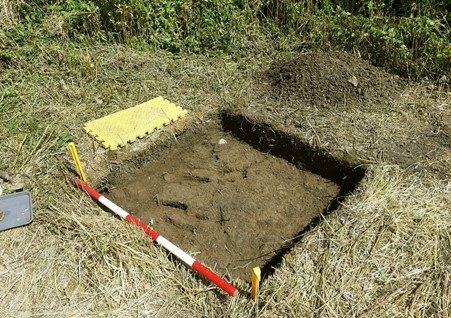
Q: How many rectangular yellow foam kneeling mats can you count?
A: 1